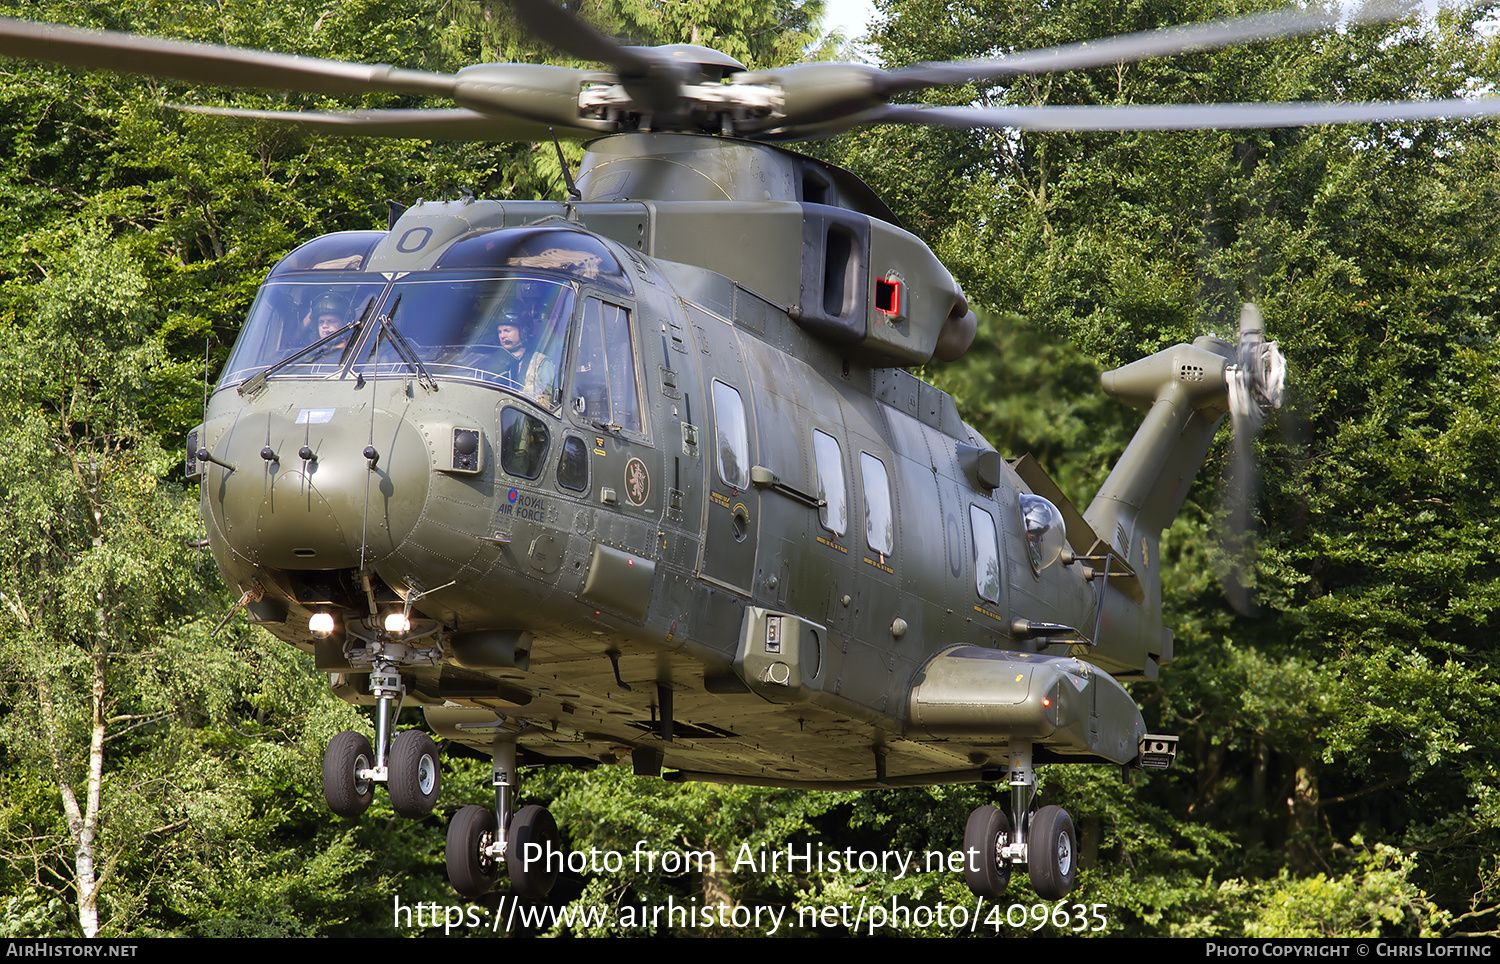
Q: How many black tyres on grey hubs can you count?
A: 6